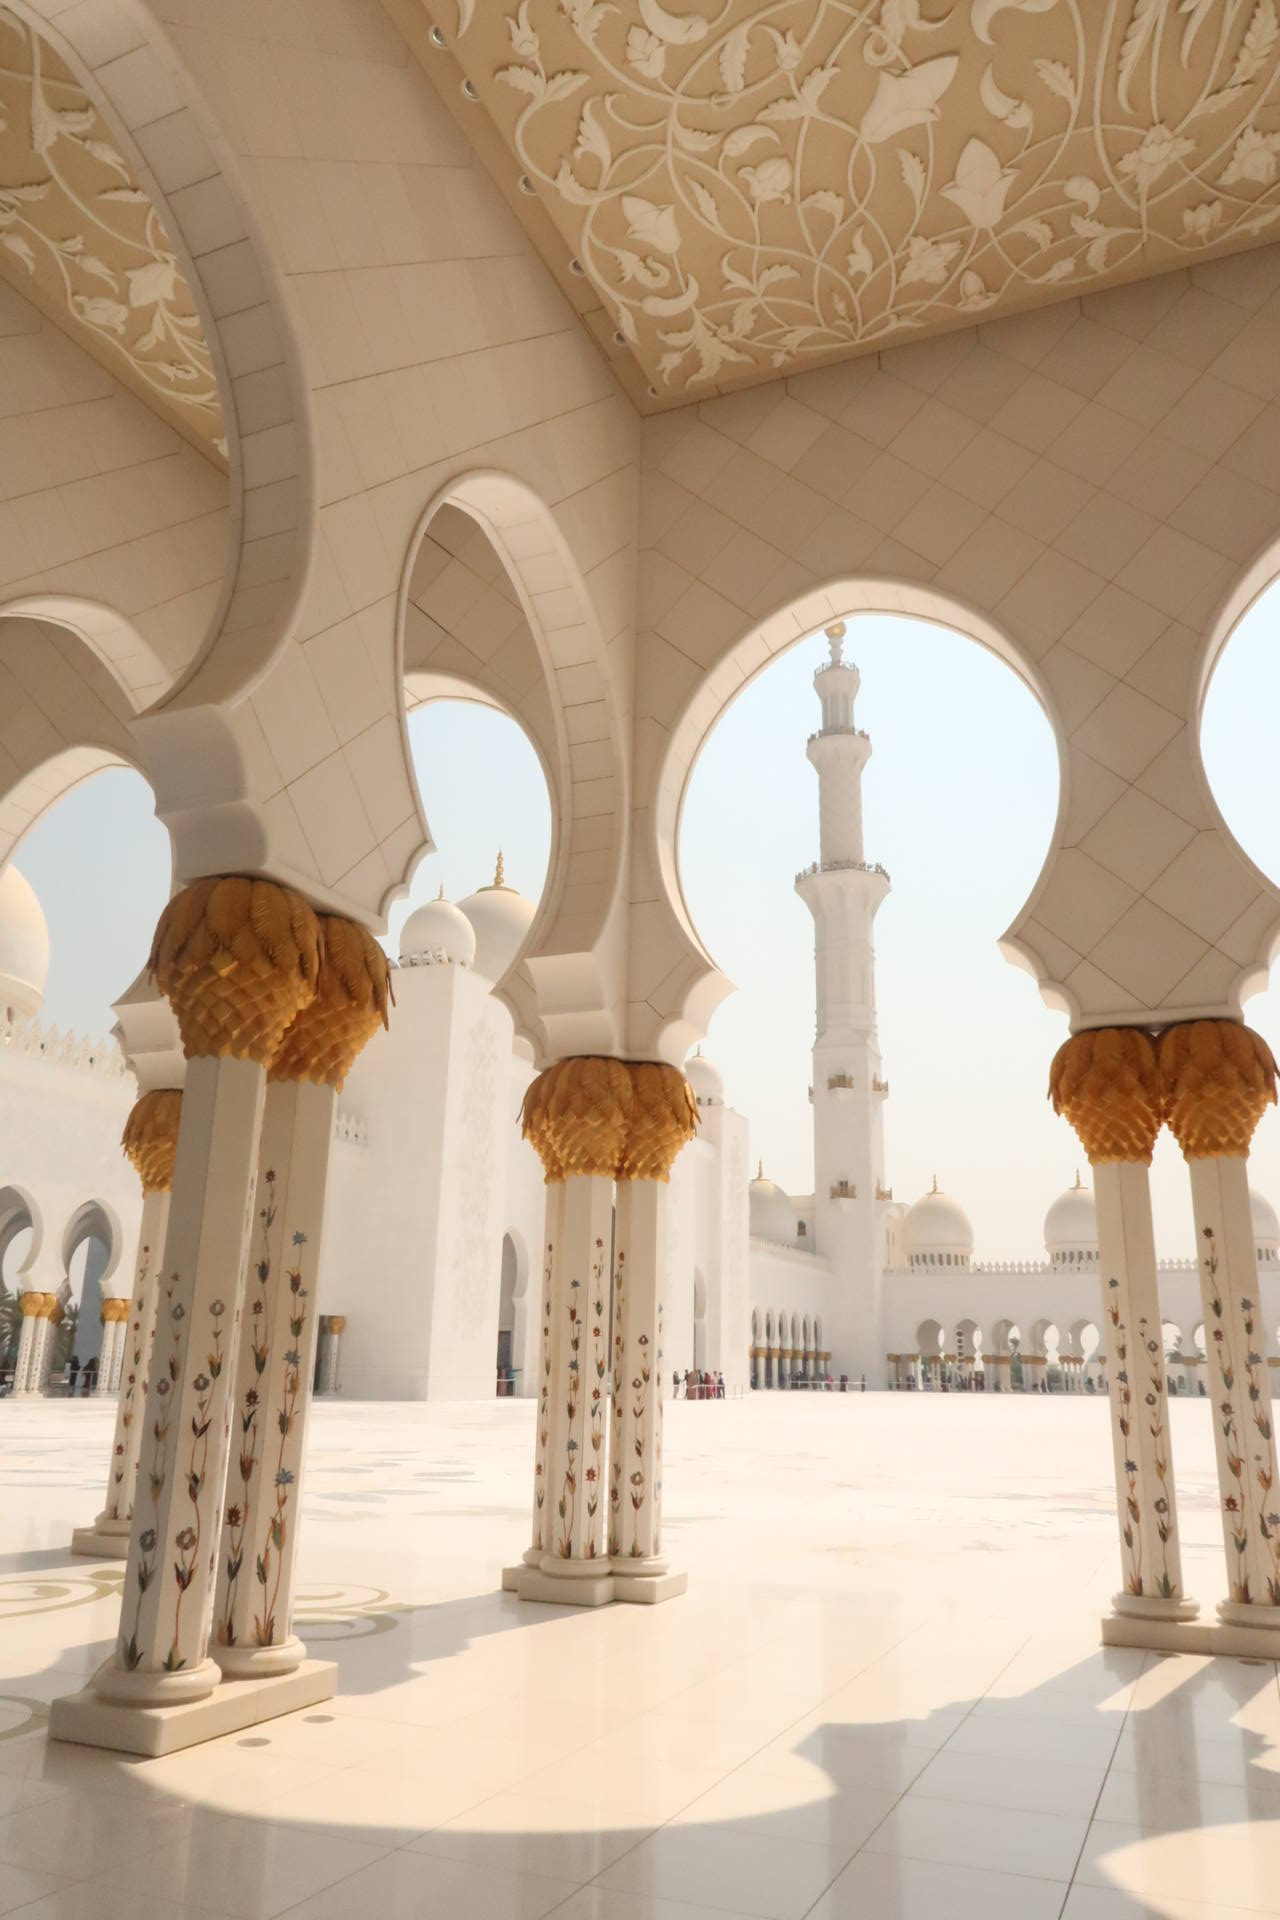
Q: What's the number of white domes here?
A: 8